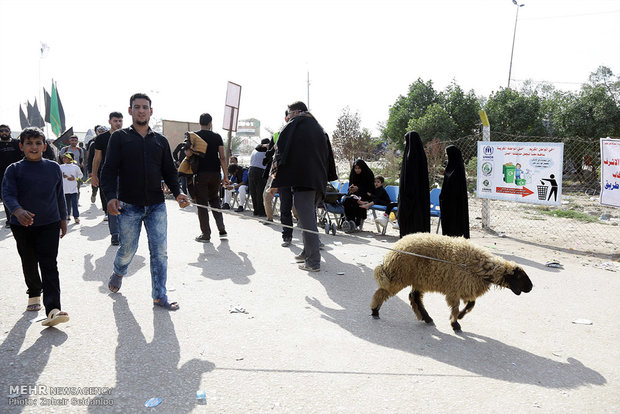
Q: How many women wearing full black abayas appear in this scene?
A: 3